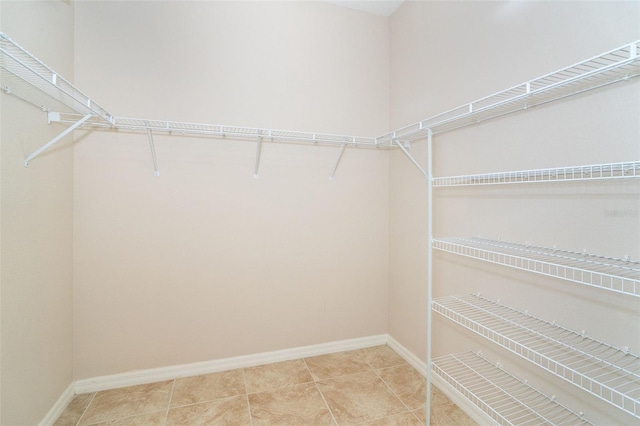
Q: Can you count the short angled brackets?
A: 5